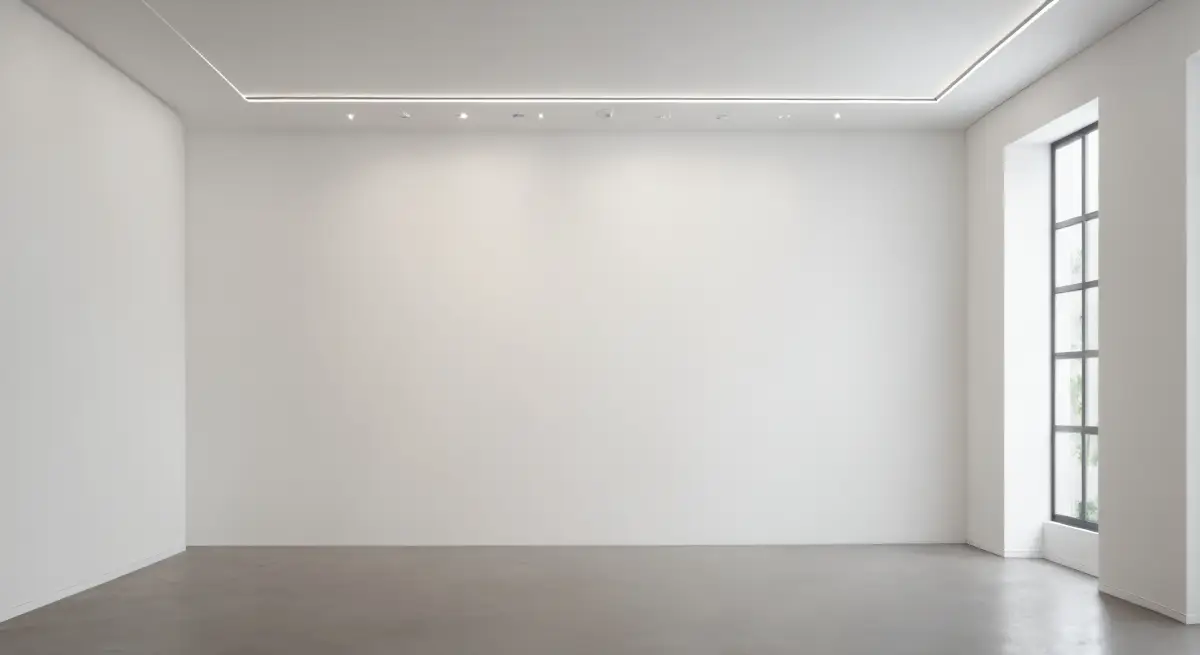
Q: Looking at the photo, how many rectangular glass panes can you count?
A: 10